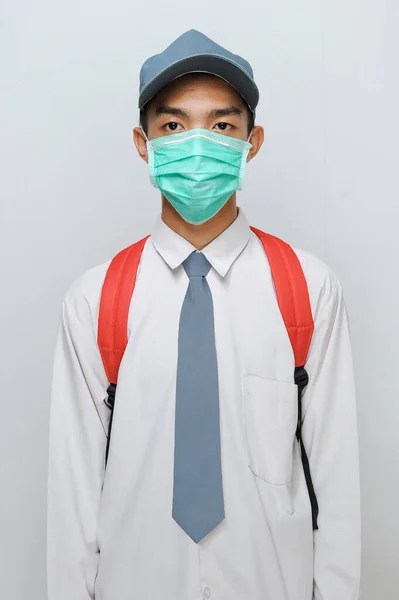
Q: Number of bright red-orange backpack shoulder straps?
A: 2